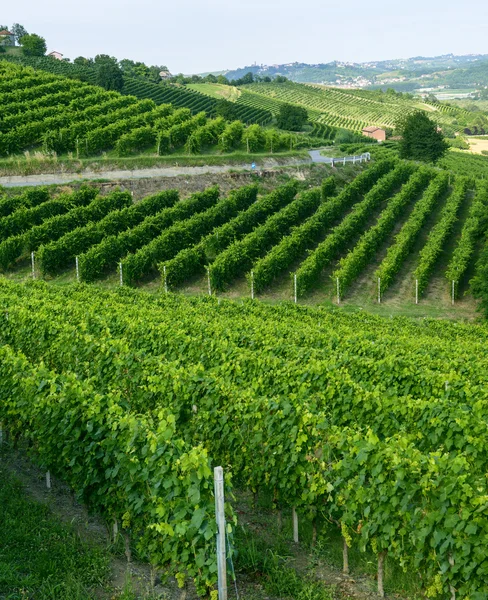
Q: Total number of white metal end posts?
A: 12